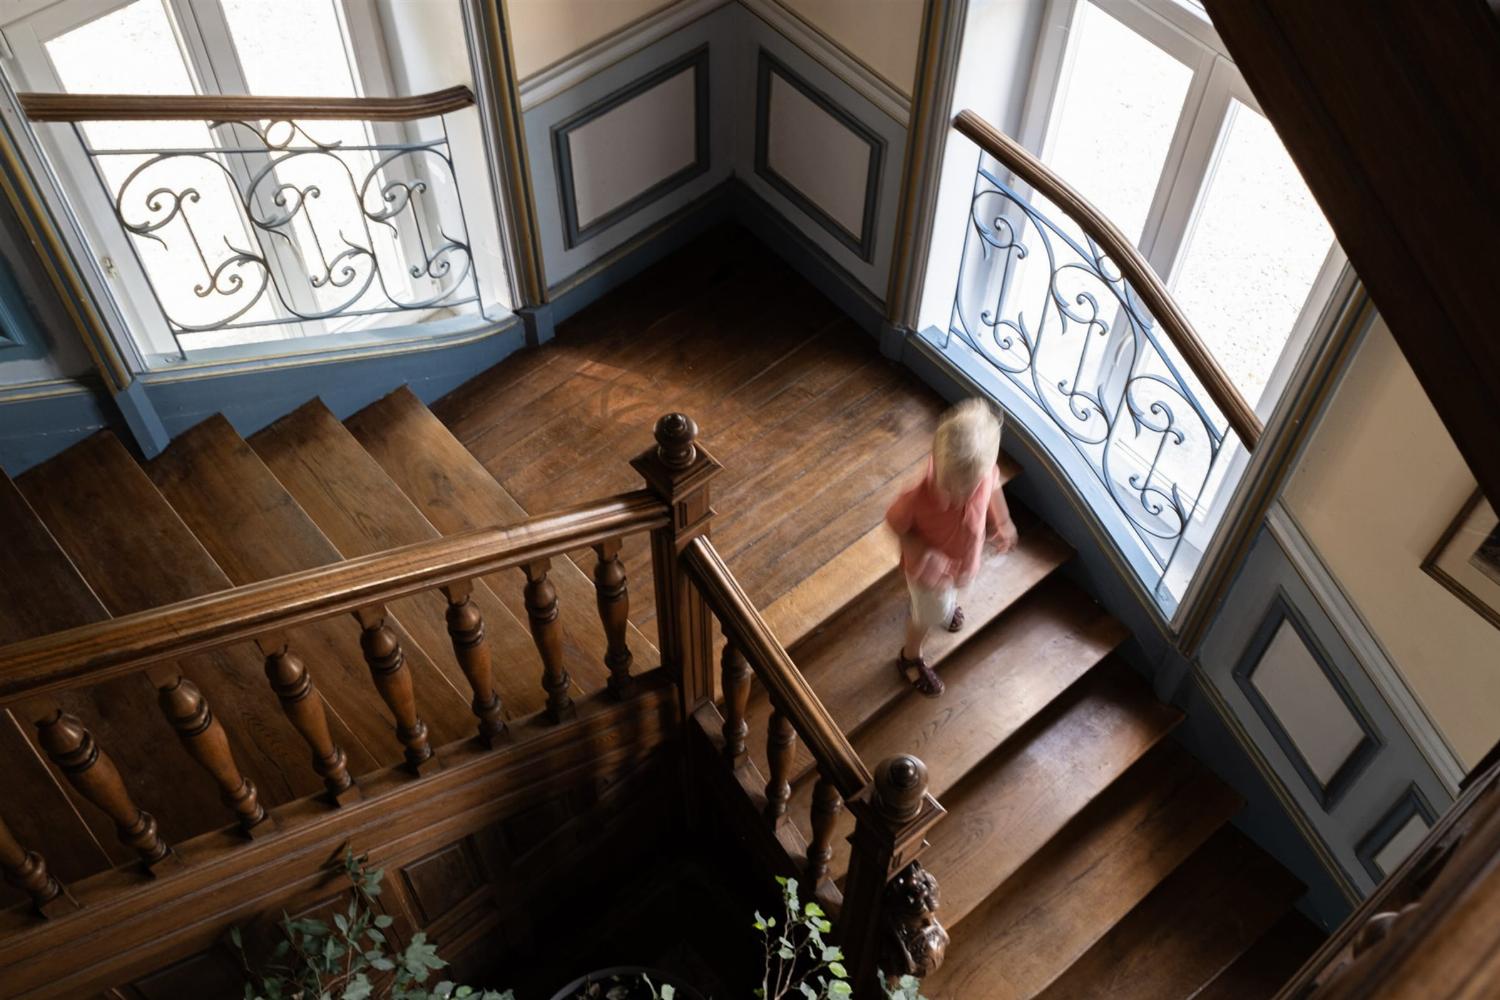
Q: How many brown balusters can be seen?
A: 11